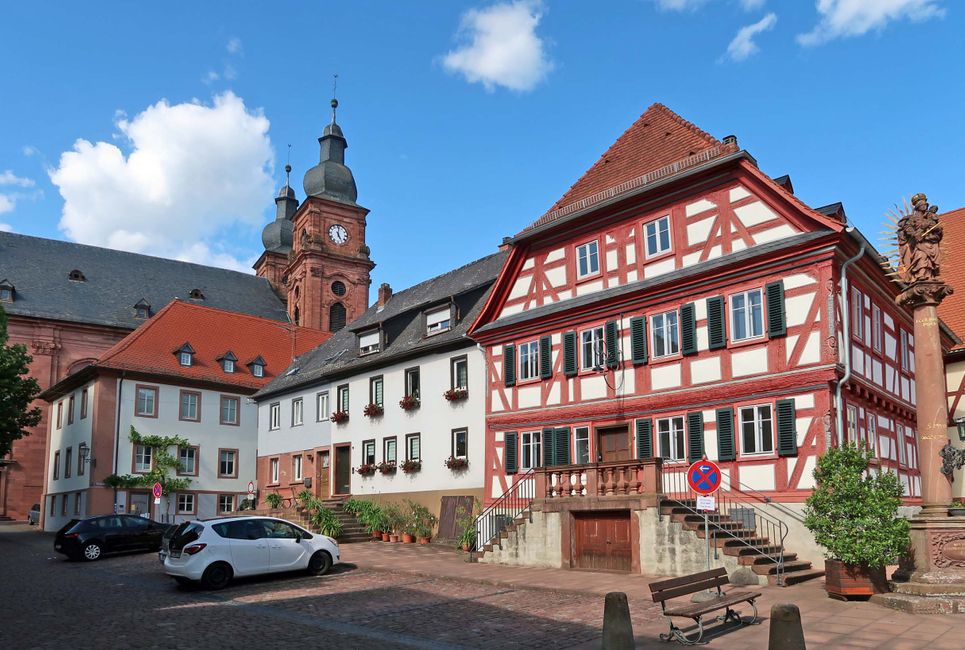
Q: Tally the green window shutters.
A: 15